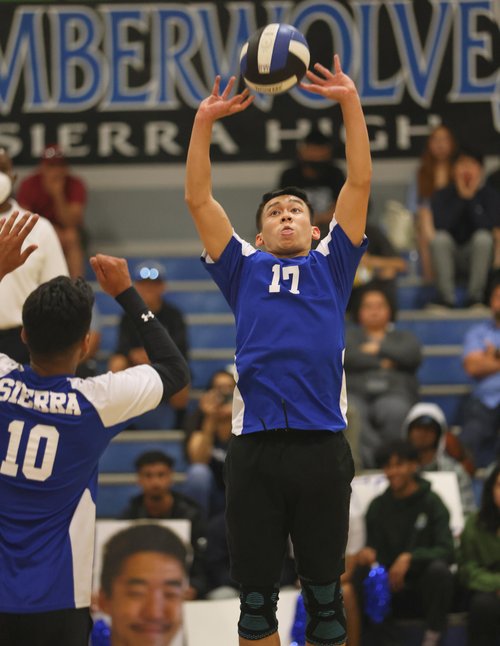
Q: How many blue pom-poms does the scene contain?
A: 3